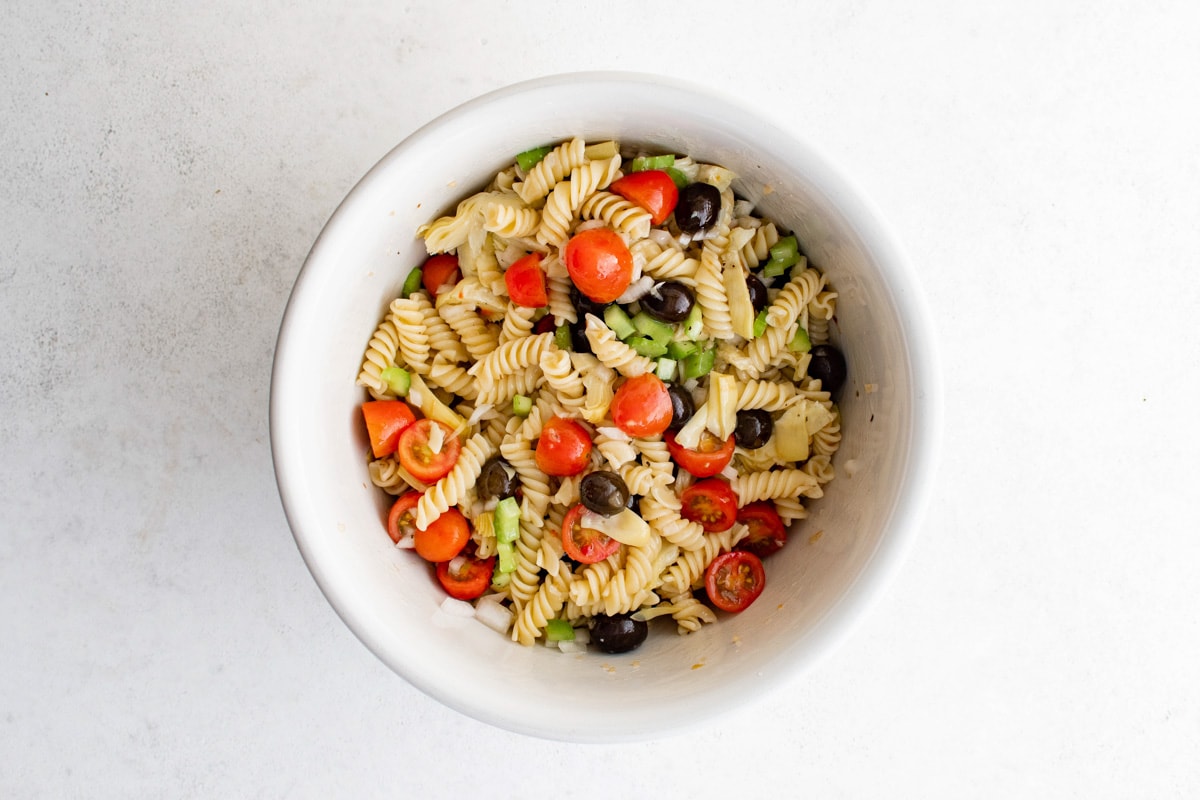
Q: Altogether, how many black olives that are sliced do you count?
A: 0